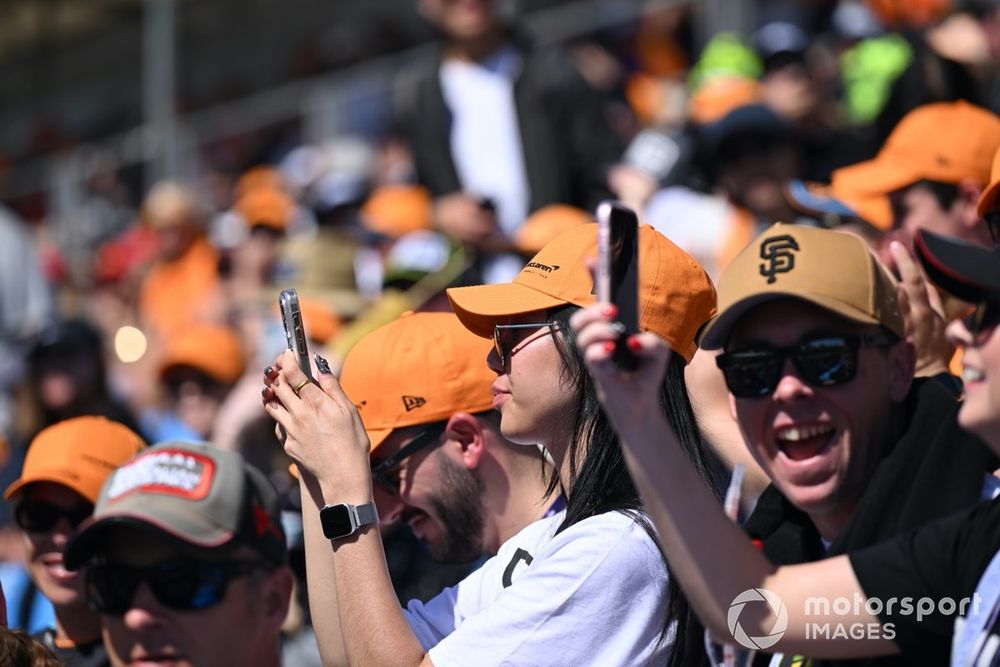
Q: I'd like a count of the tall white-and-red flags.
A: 0